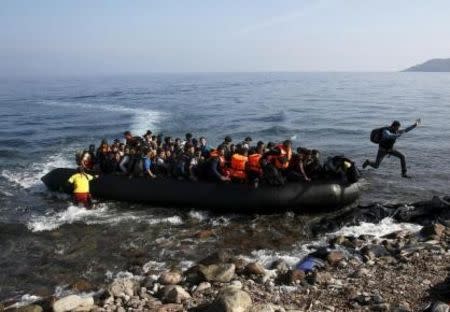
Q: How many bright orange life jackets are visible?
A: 4